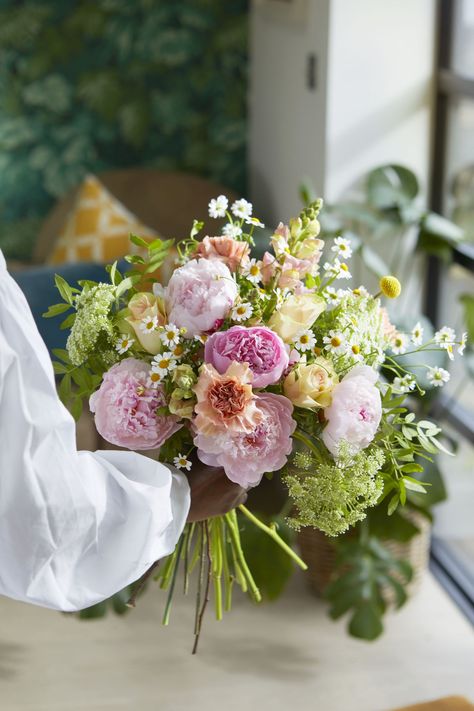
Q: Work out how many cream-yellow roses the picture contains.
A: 3